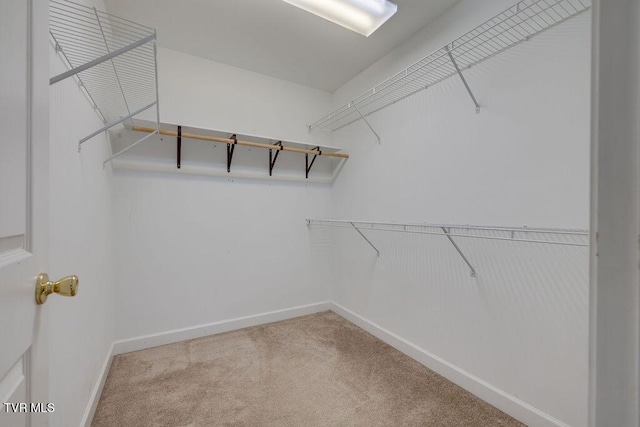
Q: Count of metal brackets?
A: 11